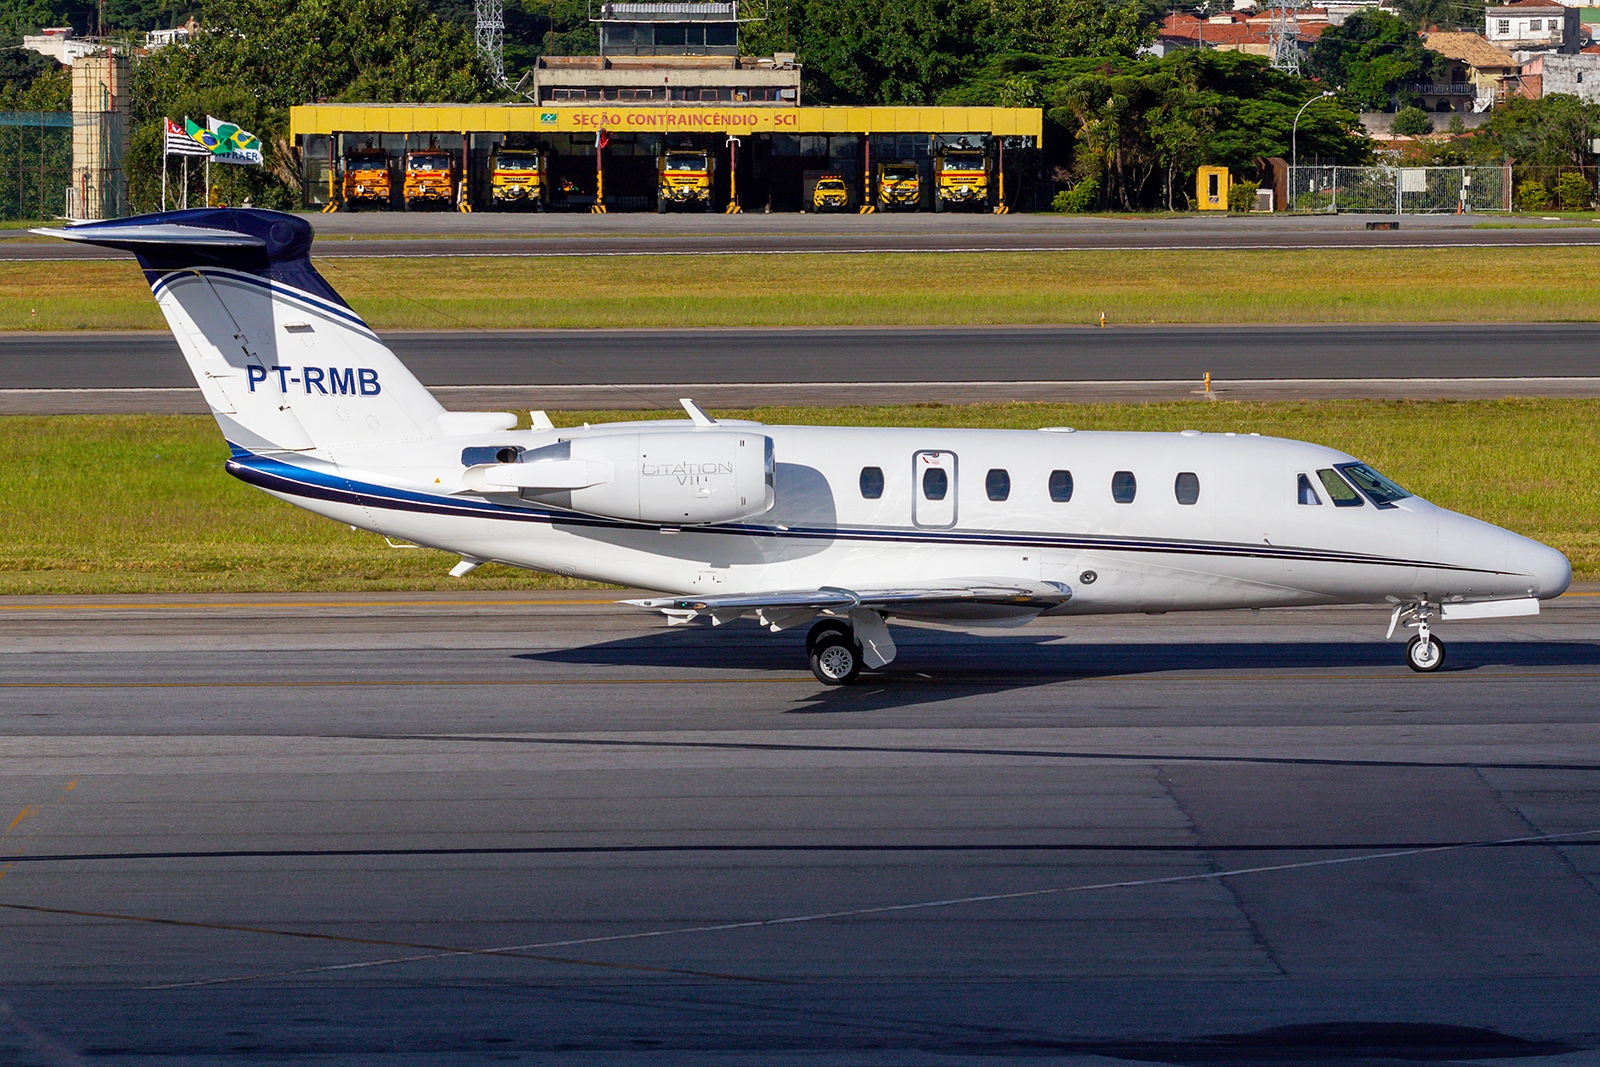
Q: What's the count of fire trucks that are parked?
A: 7